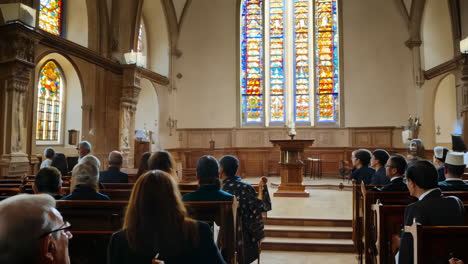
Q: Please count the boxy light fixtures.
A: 3